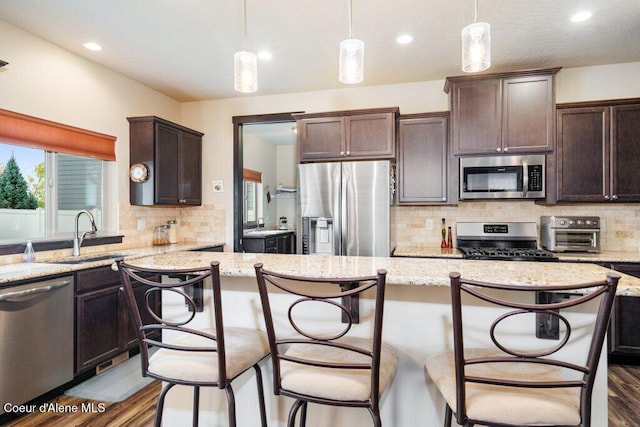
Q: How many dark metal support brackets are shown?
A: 3